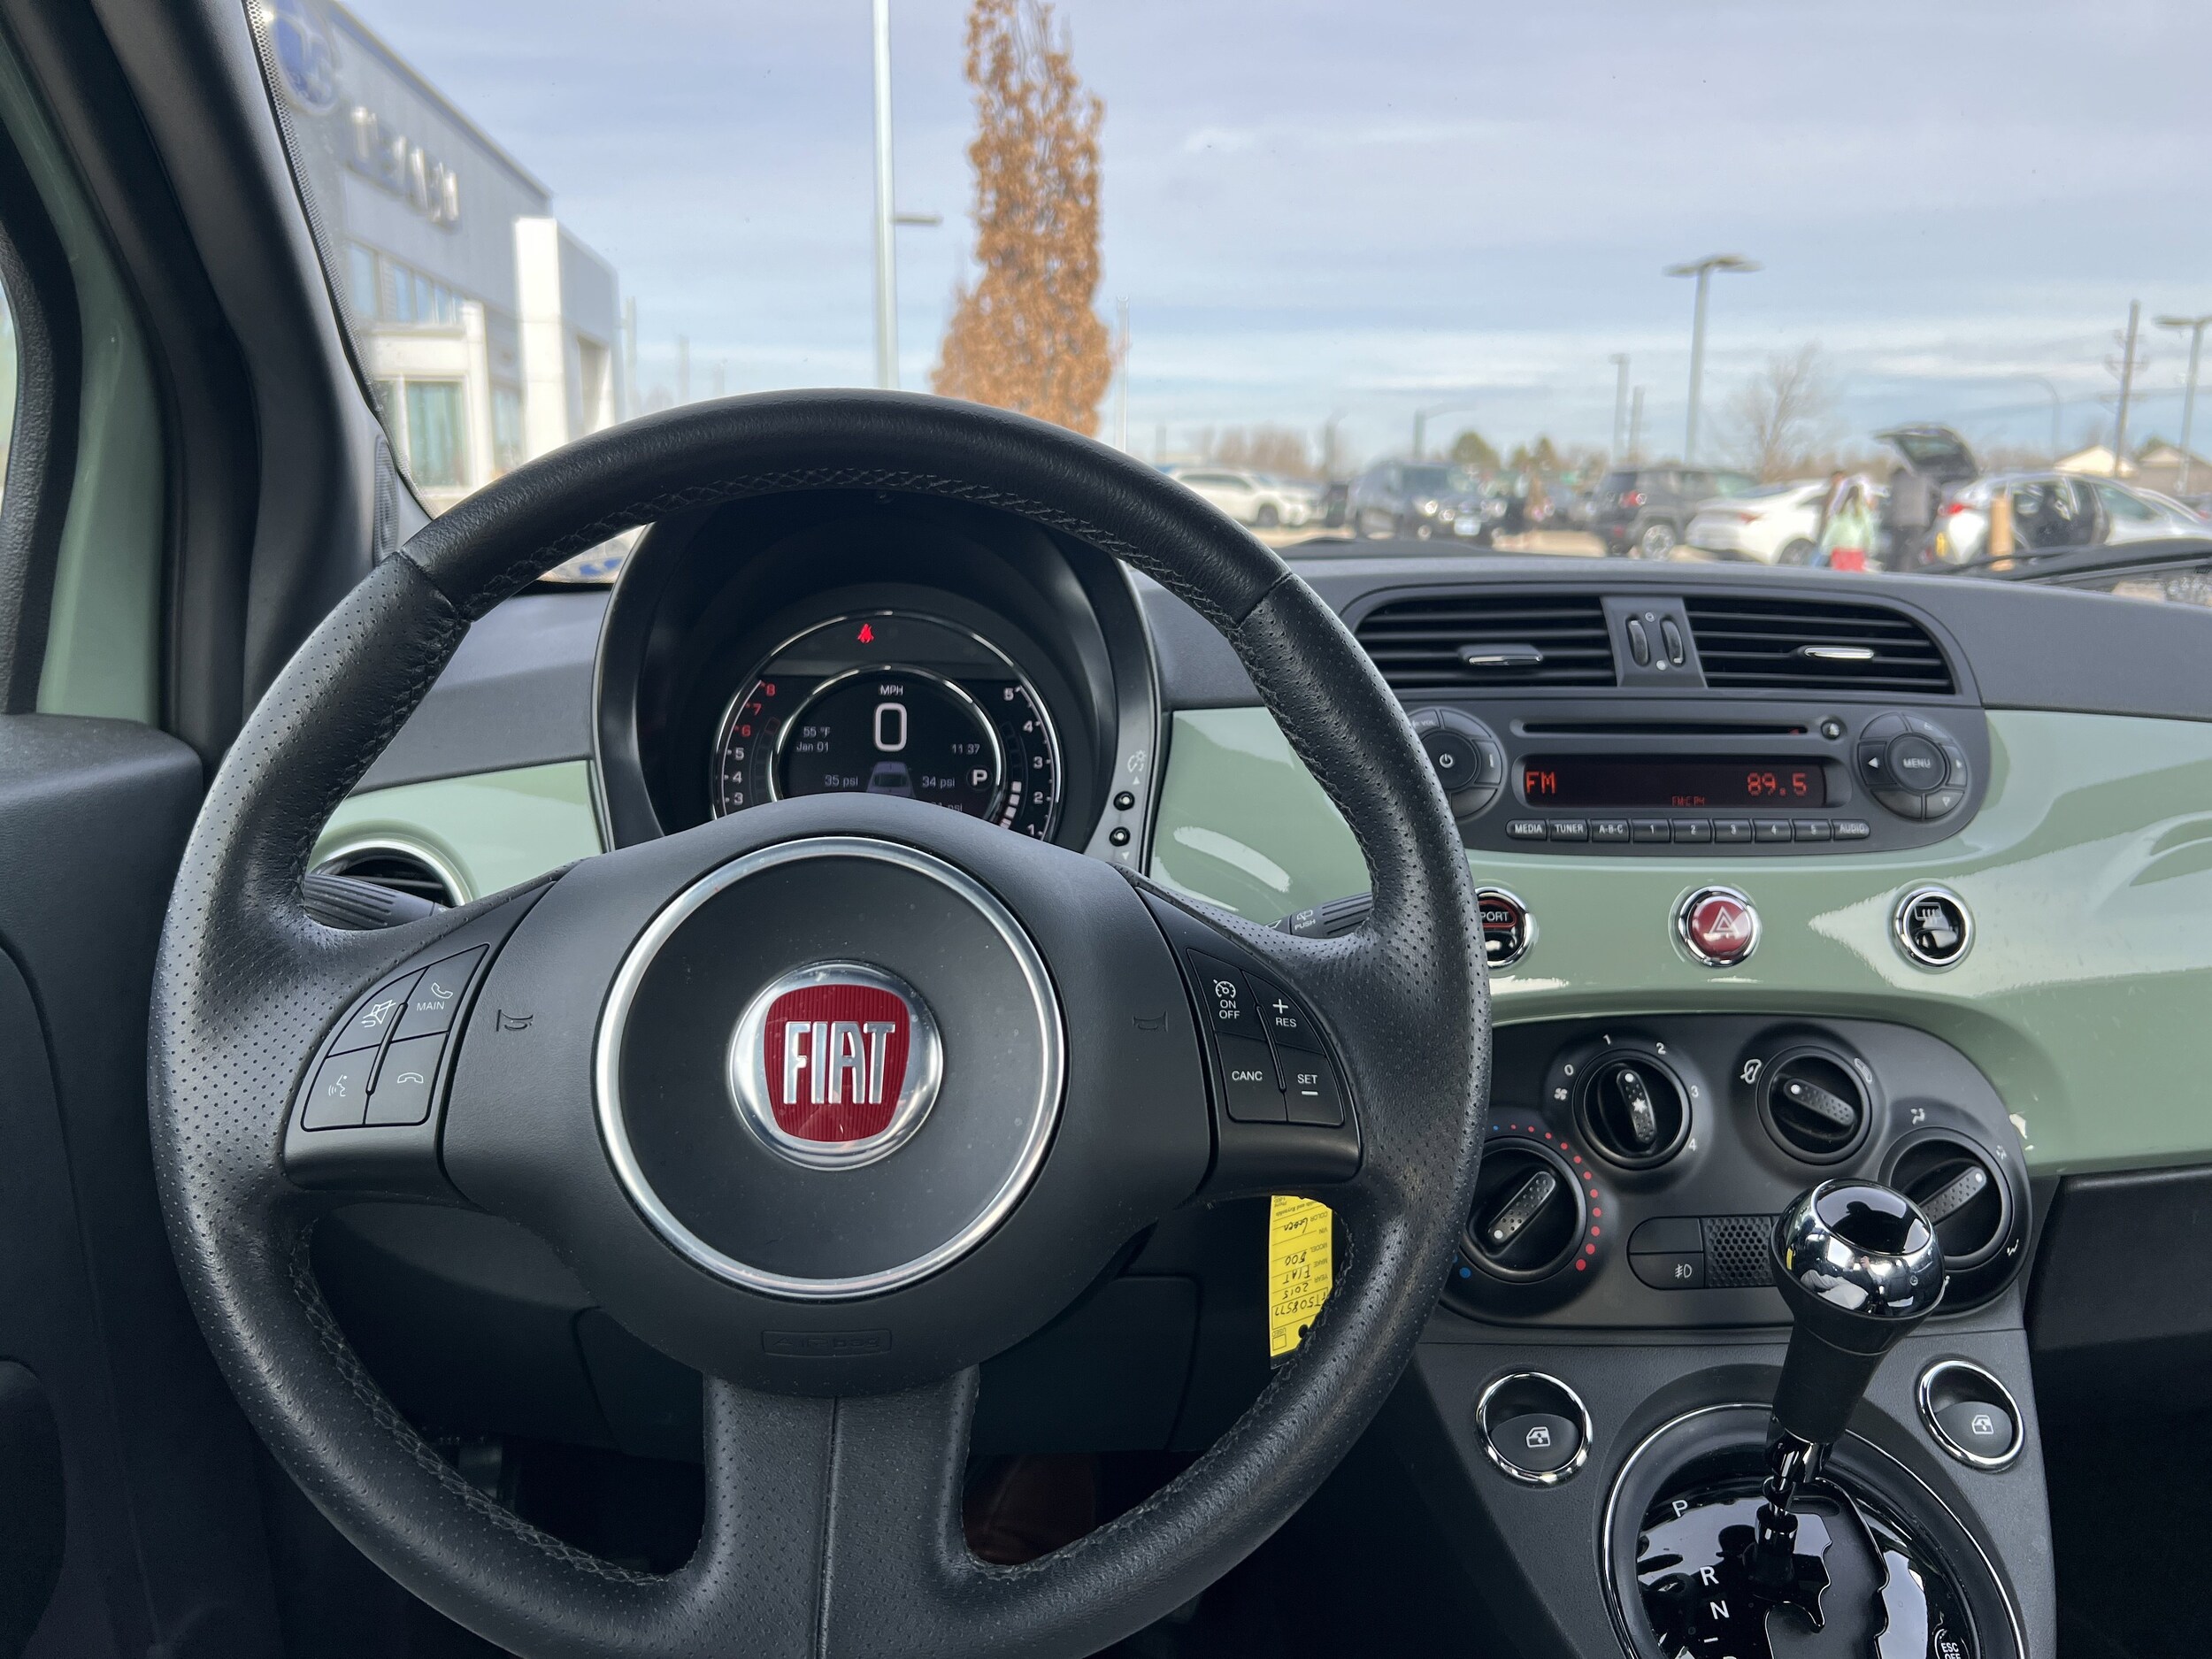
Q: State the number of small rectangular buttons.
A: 9